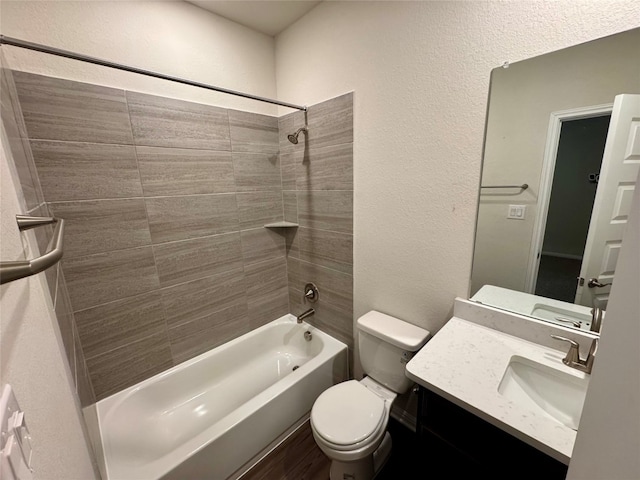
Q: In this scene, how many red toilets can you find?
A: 0